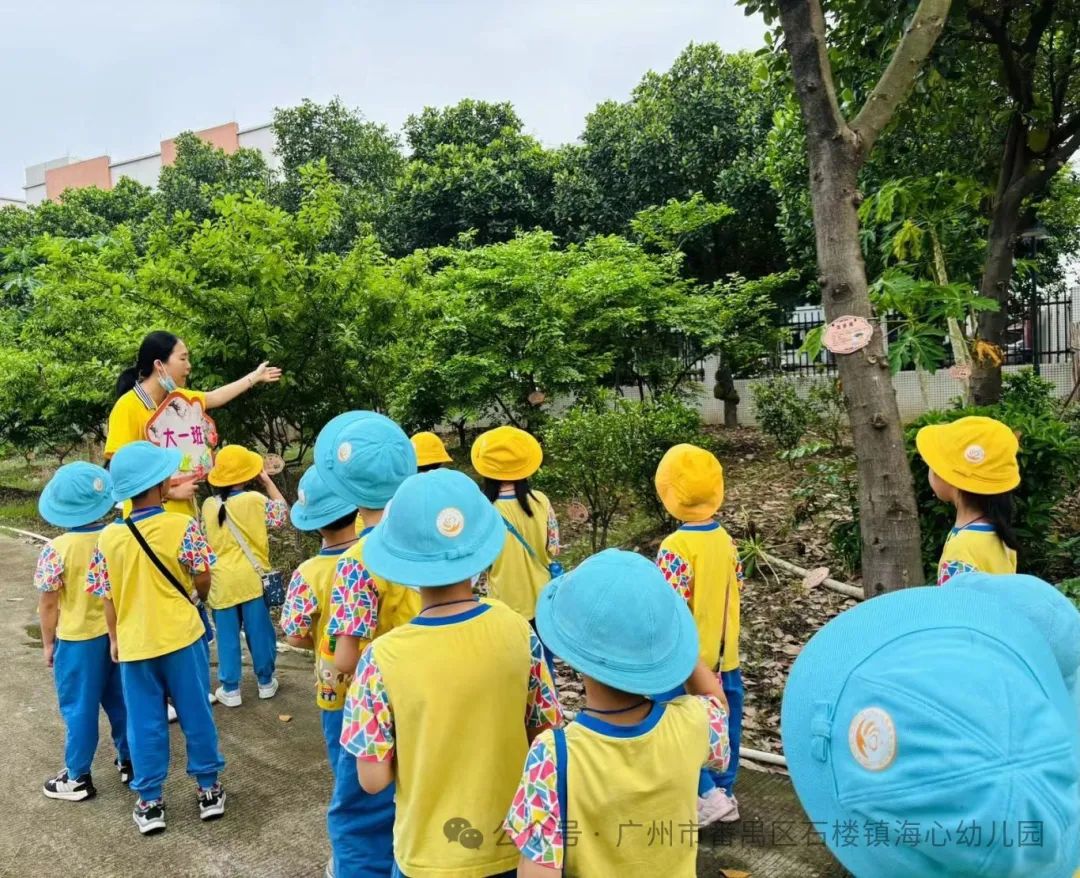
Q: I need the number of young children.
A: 13